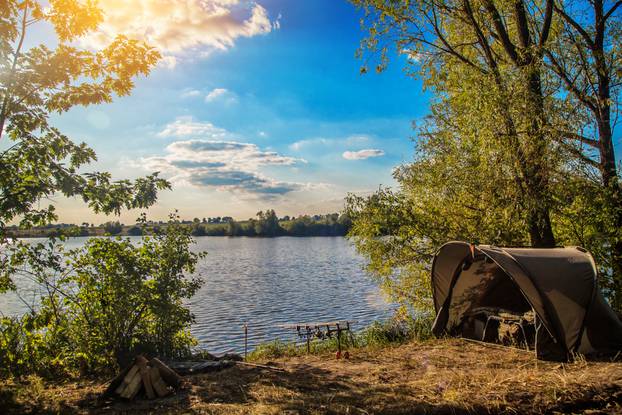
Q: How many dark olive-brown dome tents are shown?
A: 1